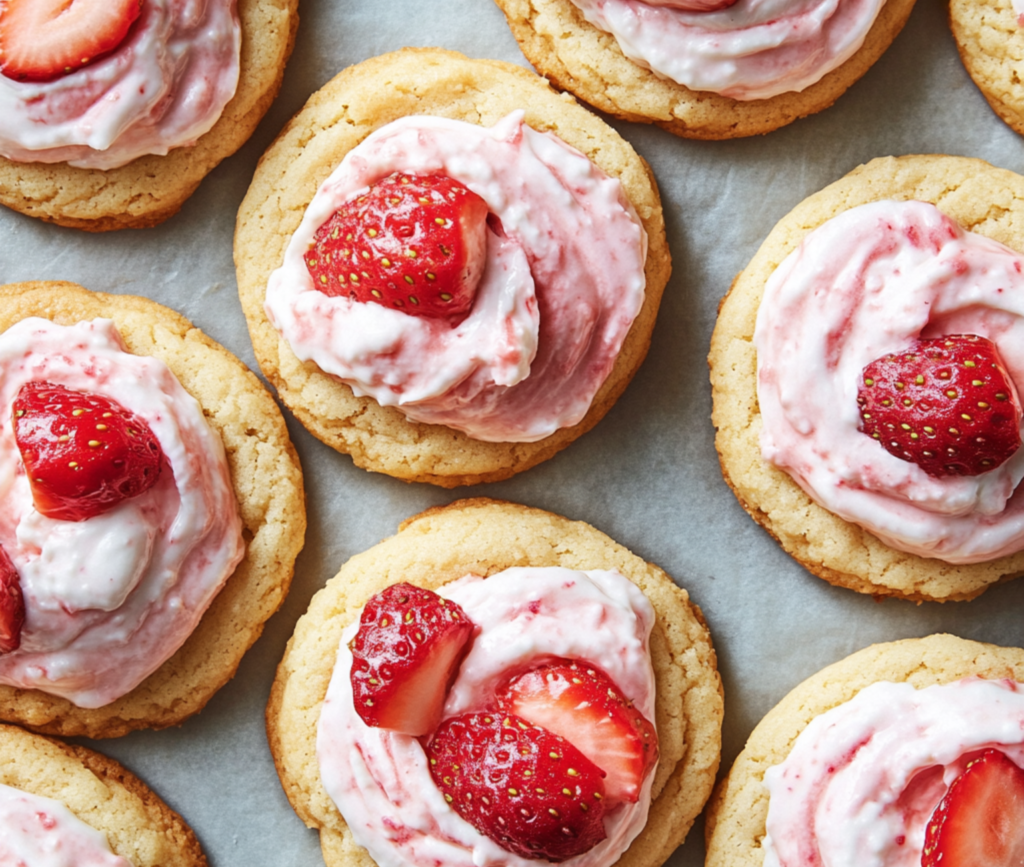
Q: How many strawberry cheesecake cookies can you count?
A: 9